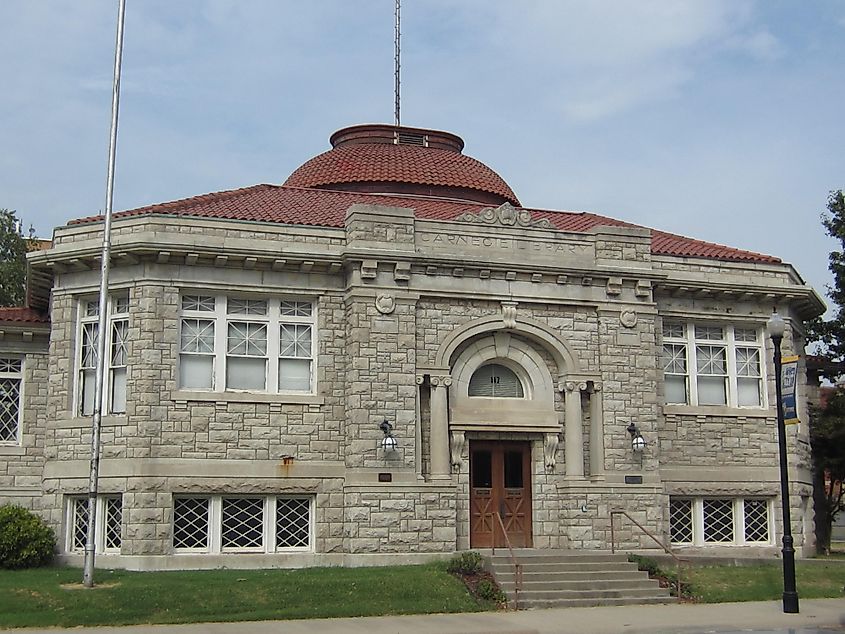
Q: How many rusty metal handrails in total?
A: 2